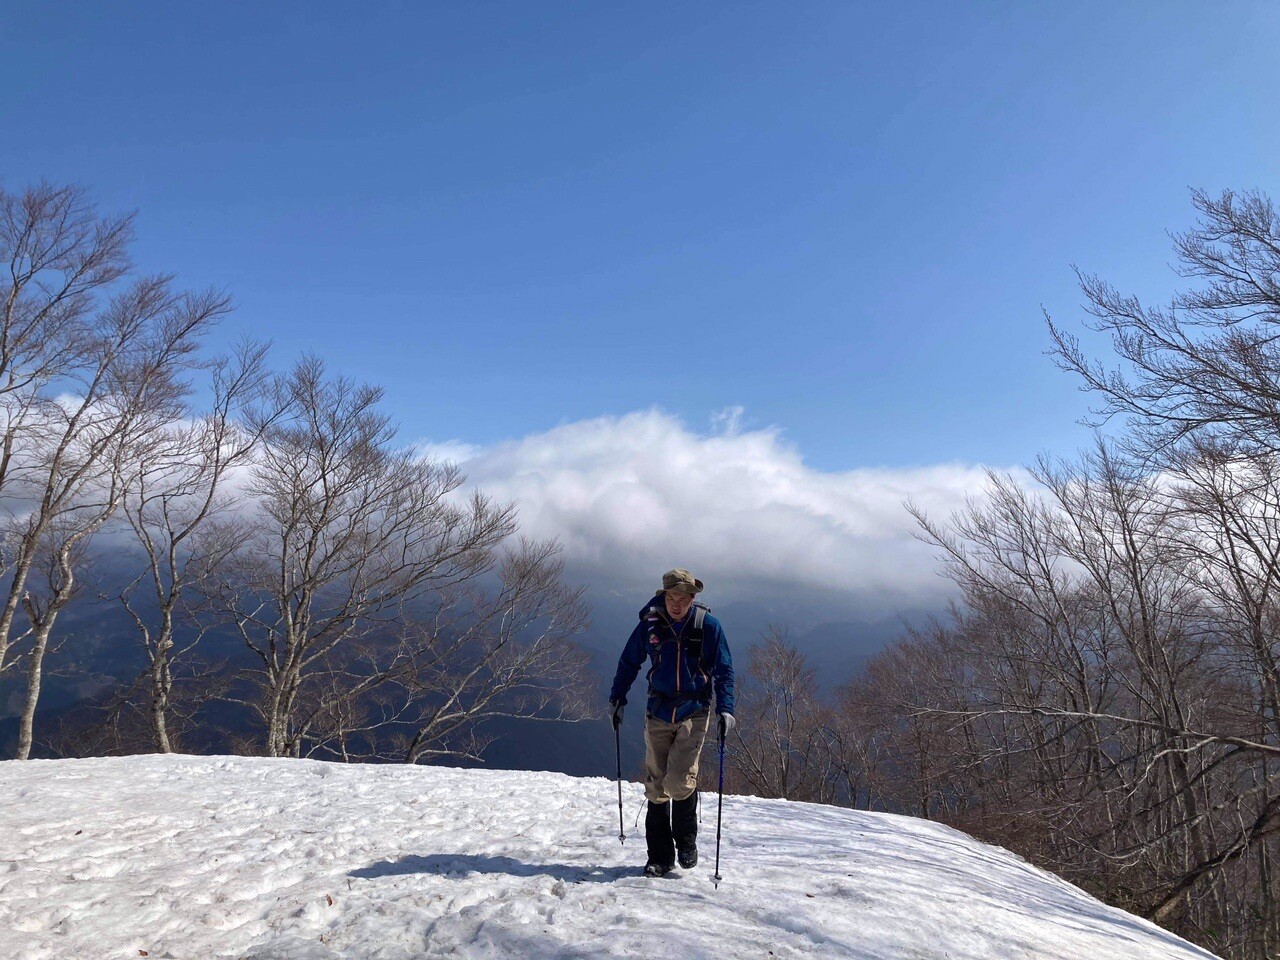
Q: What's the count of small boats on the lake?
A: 0